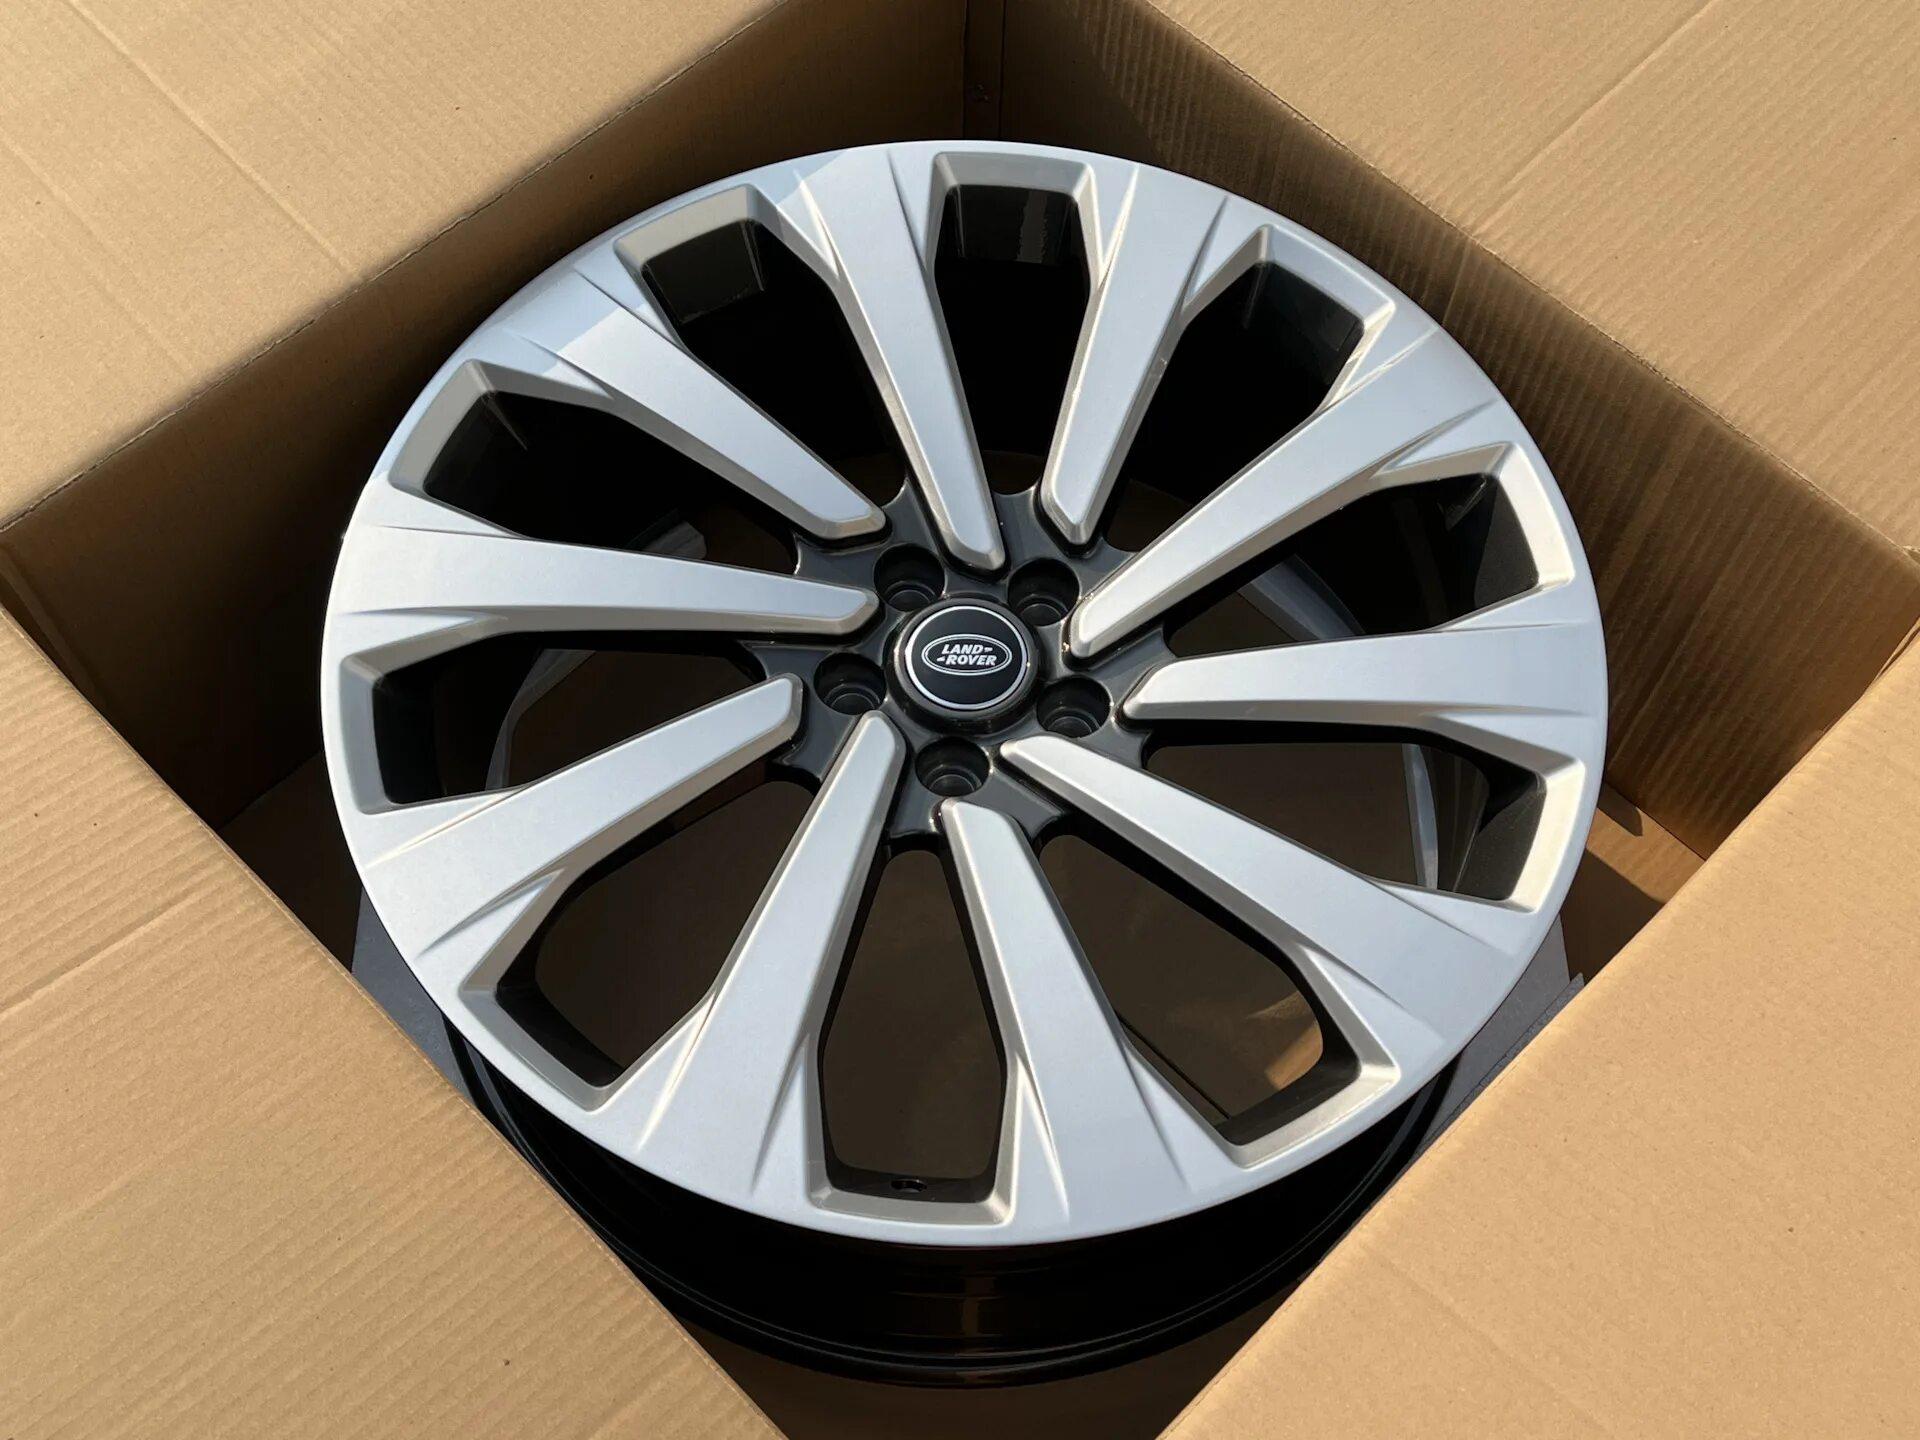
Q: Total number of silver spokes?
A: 10